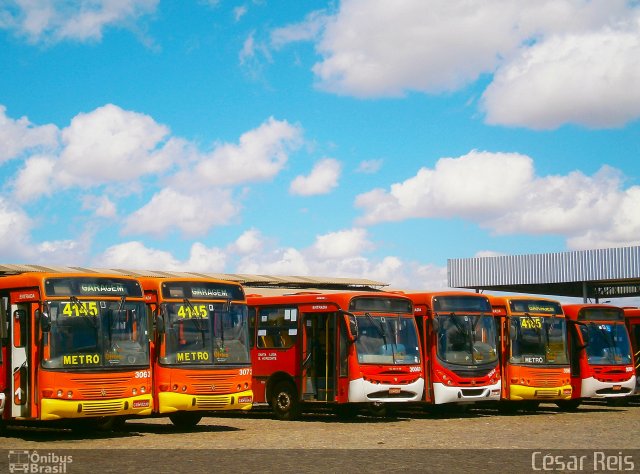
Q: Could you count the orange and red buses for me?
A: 7